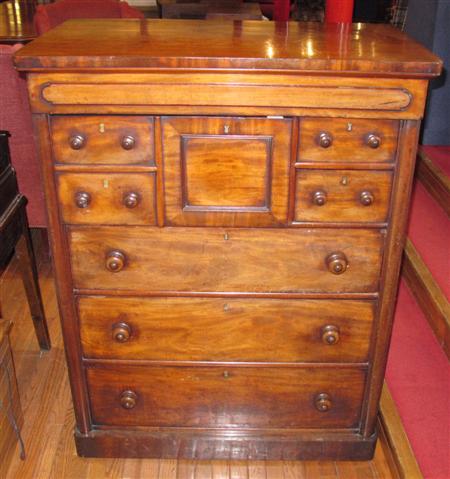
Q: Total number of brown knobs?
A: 14